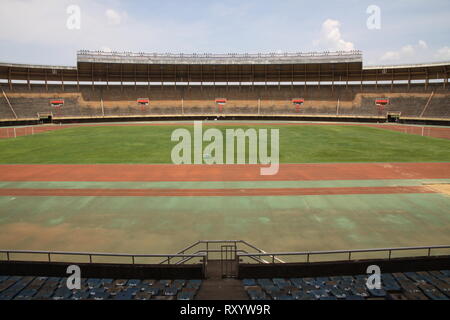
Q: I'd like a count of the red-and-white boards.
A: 5